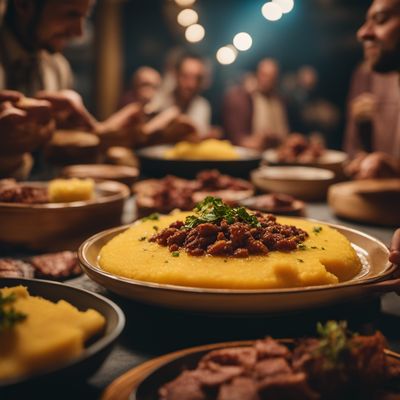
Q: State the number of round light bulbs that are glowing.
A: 7